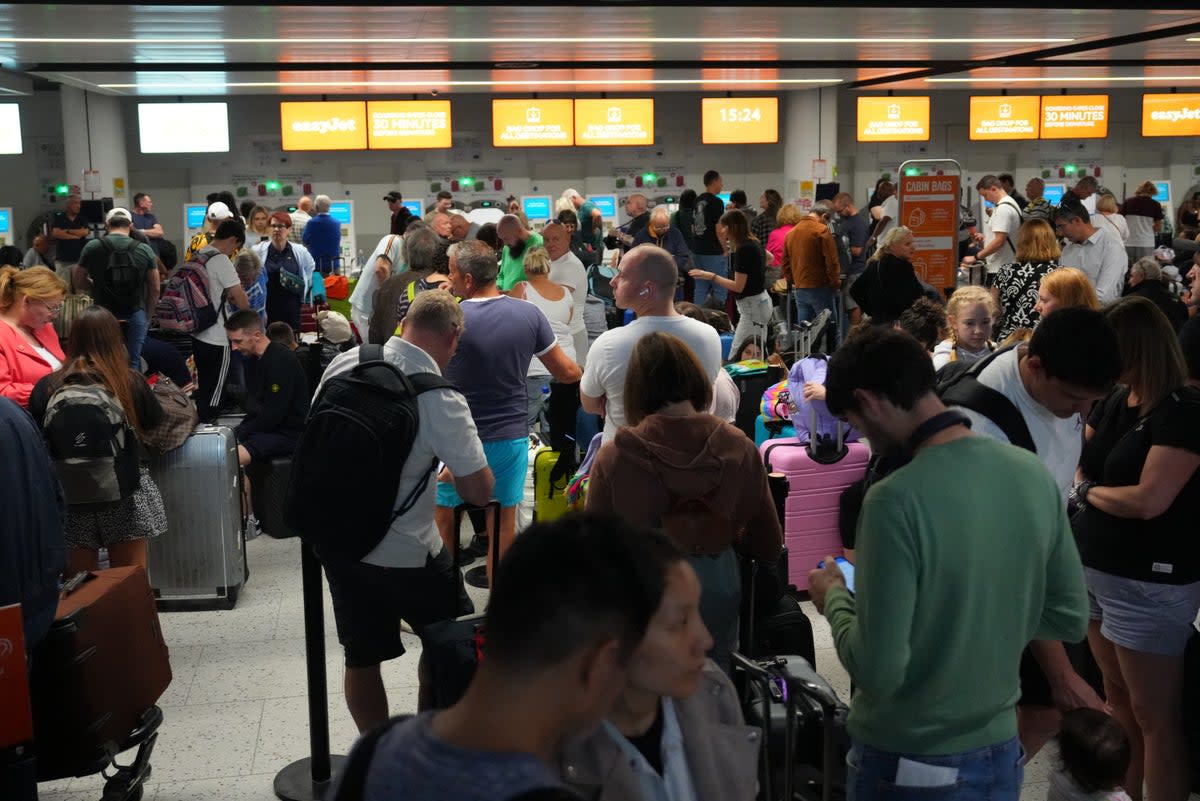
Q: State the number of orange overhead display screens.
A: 9